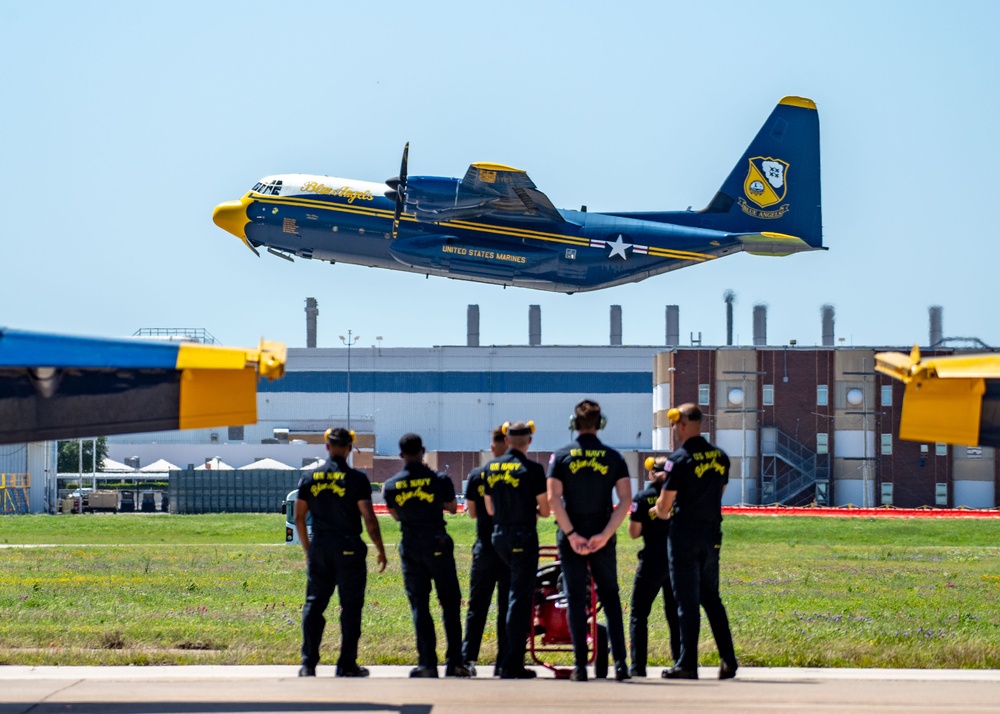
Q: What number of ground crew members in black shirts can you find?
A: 7